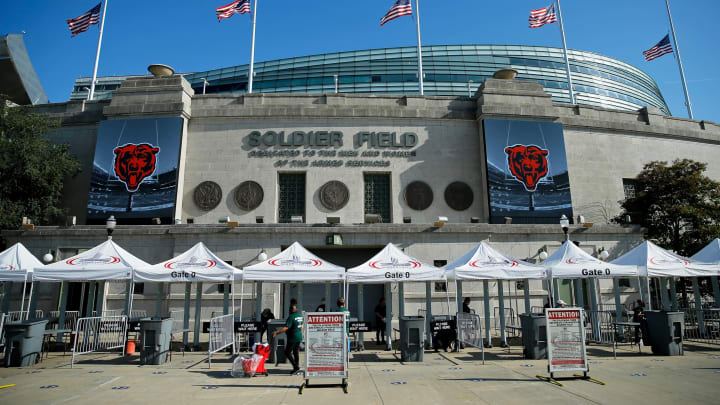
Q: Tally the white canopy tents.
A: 9